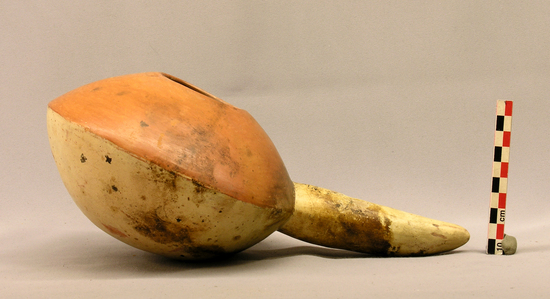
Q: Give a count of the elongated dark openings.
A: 1